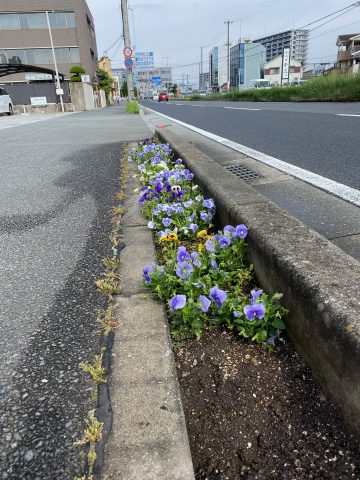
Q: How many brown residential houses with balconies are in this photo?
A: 1